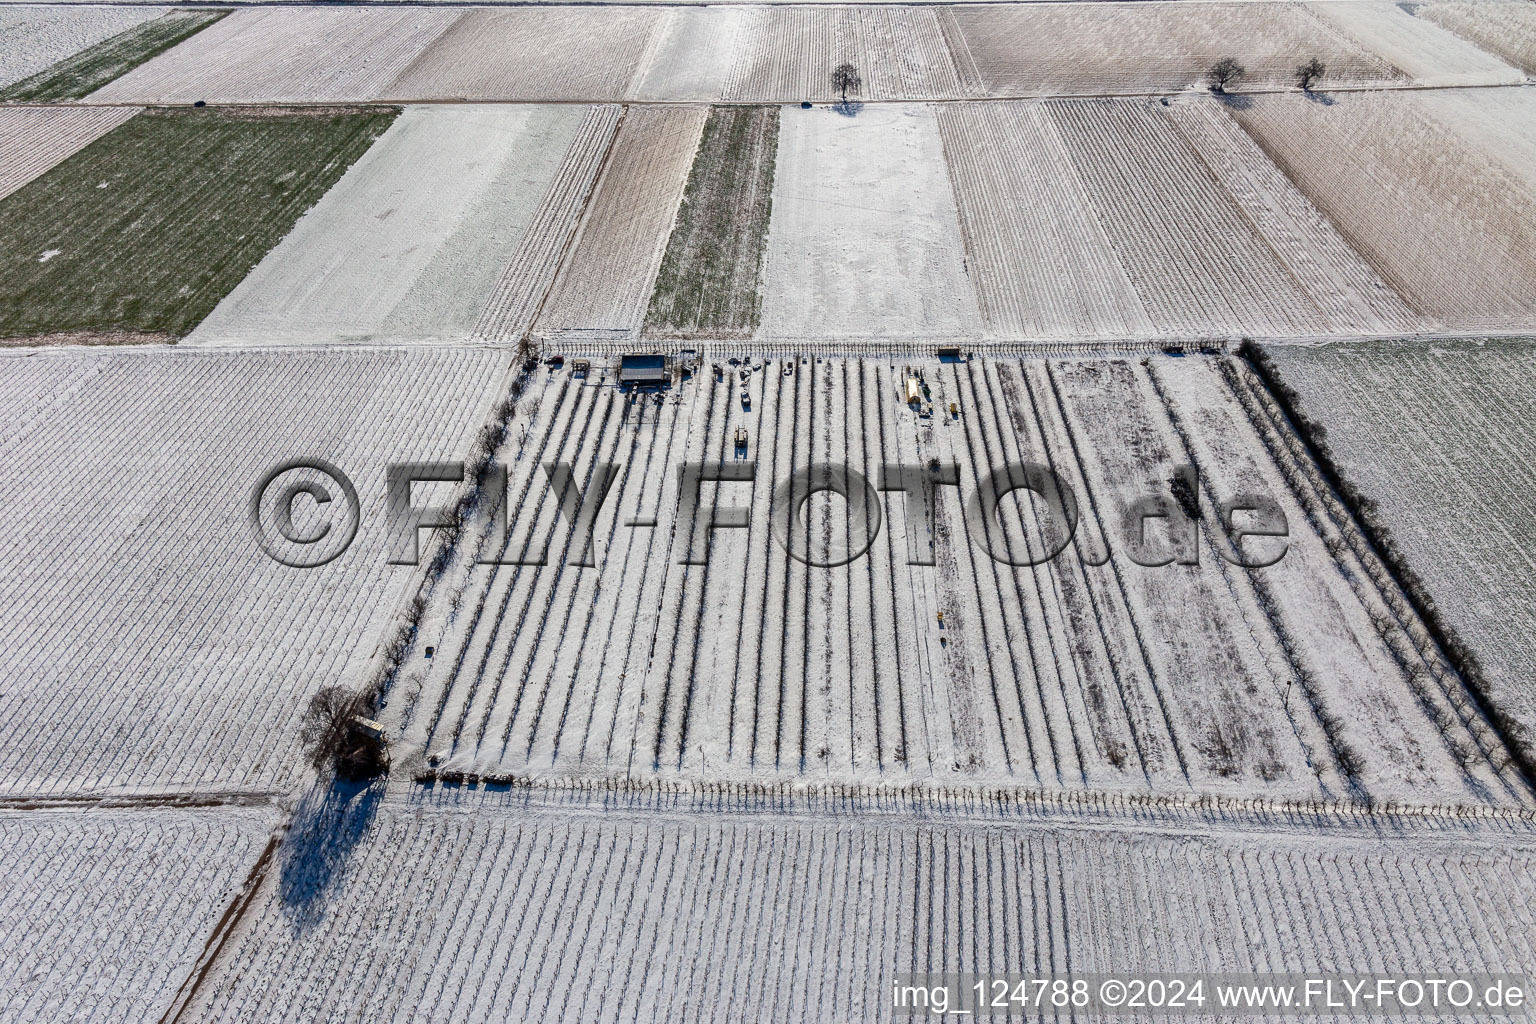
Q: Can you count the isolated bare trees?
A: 3